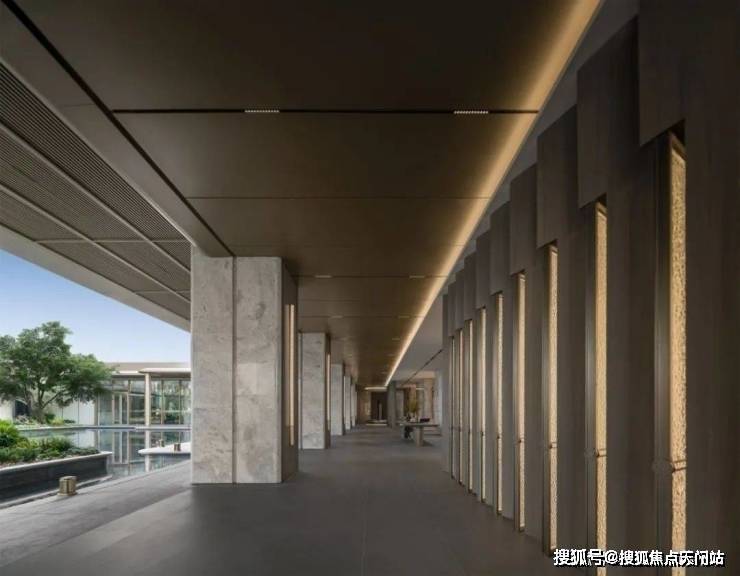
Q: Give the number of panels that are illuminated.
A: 9